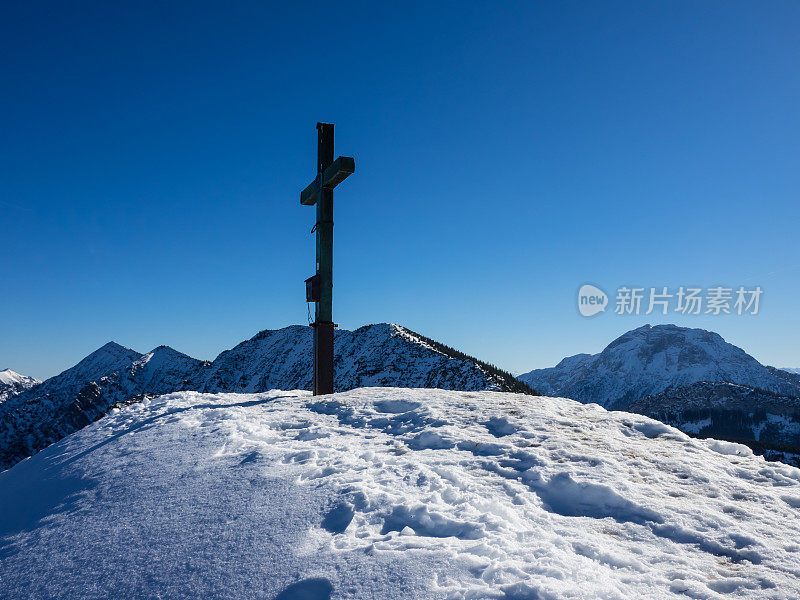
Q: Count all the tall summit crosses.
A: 1